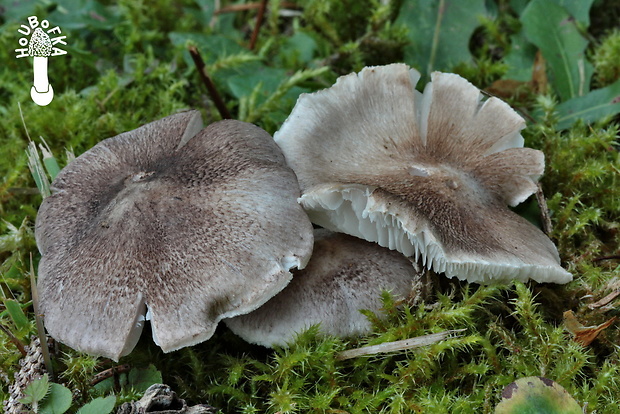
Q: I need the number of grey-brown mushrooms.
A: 3